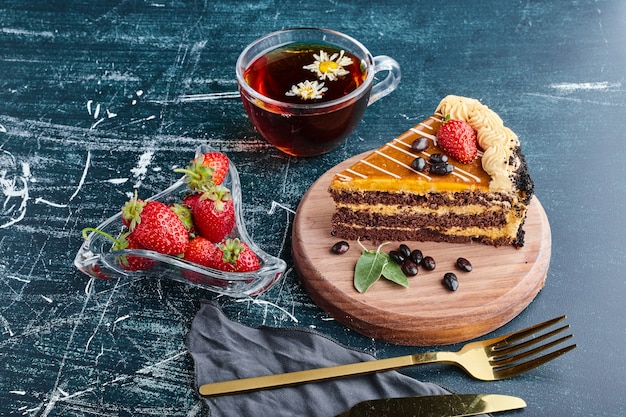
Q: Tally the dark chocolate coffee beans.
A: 12